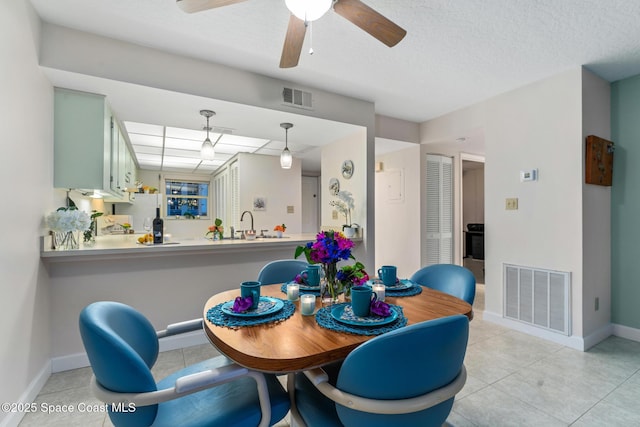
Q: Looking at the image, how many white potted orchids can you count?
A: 1